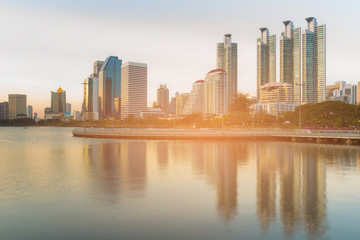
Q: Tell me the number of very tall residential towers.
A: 4